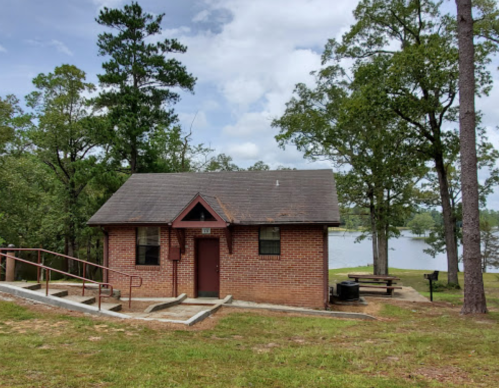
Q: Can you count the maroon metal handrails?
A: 2